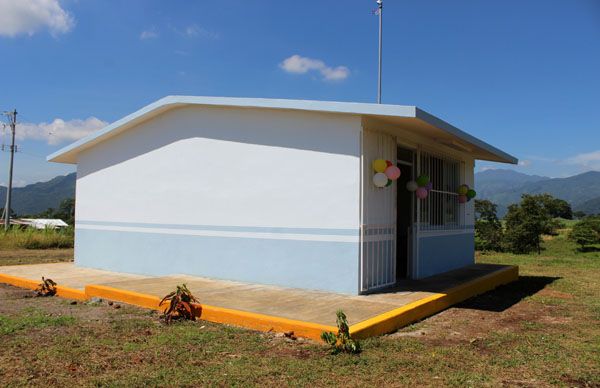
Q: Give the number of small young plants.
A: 3